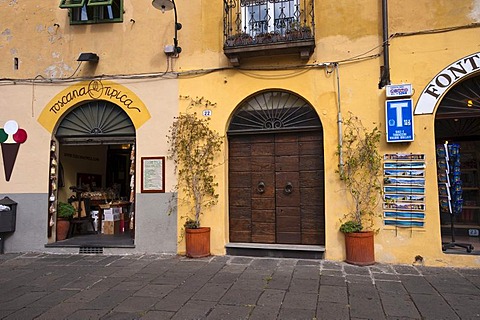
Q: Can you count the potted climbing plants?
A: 2